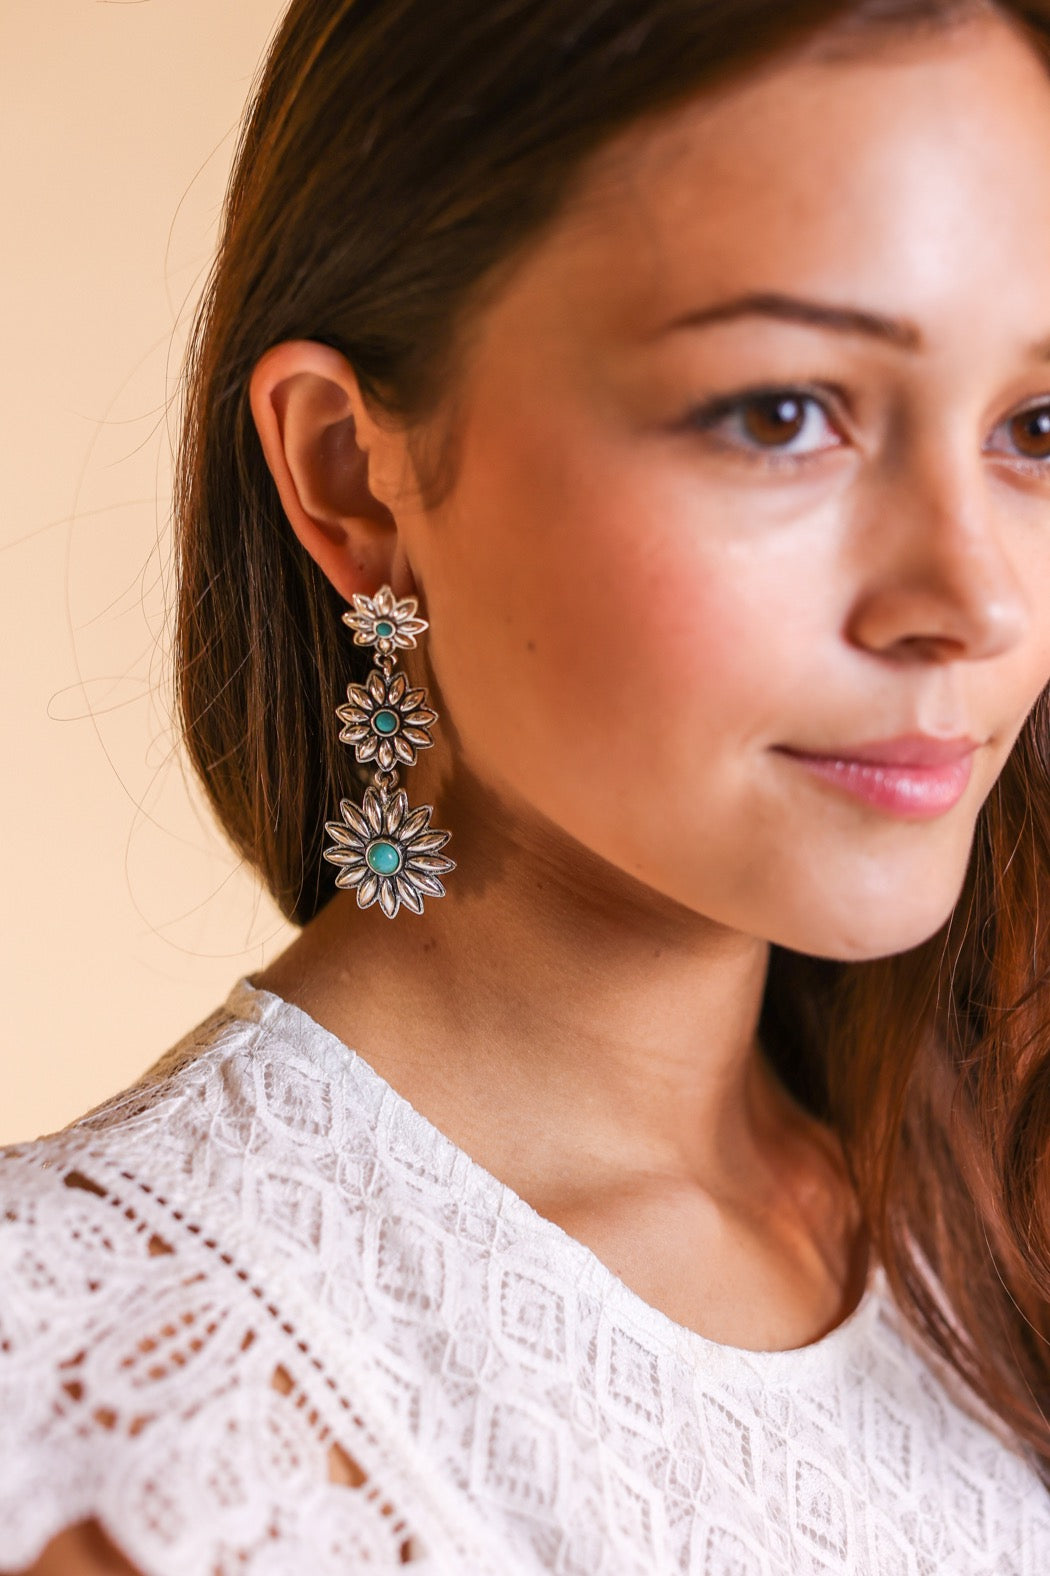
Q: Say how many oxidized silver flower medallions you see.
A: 3